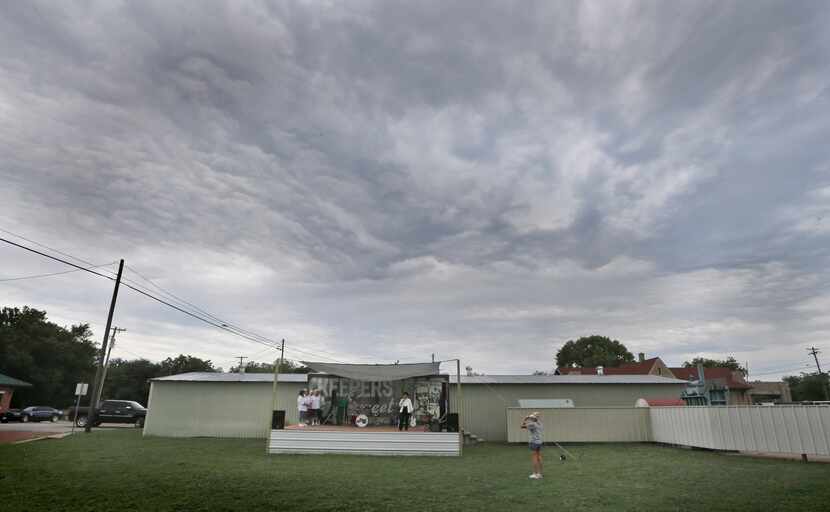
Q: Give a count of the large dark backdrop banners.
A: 1